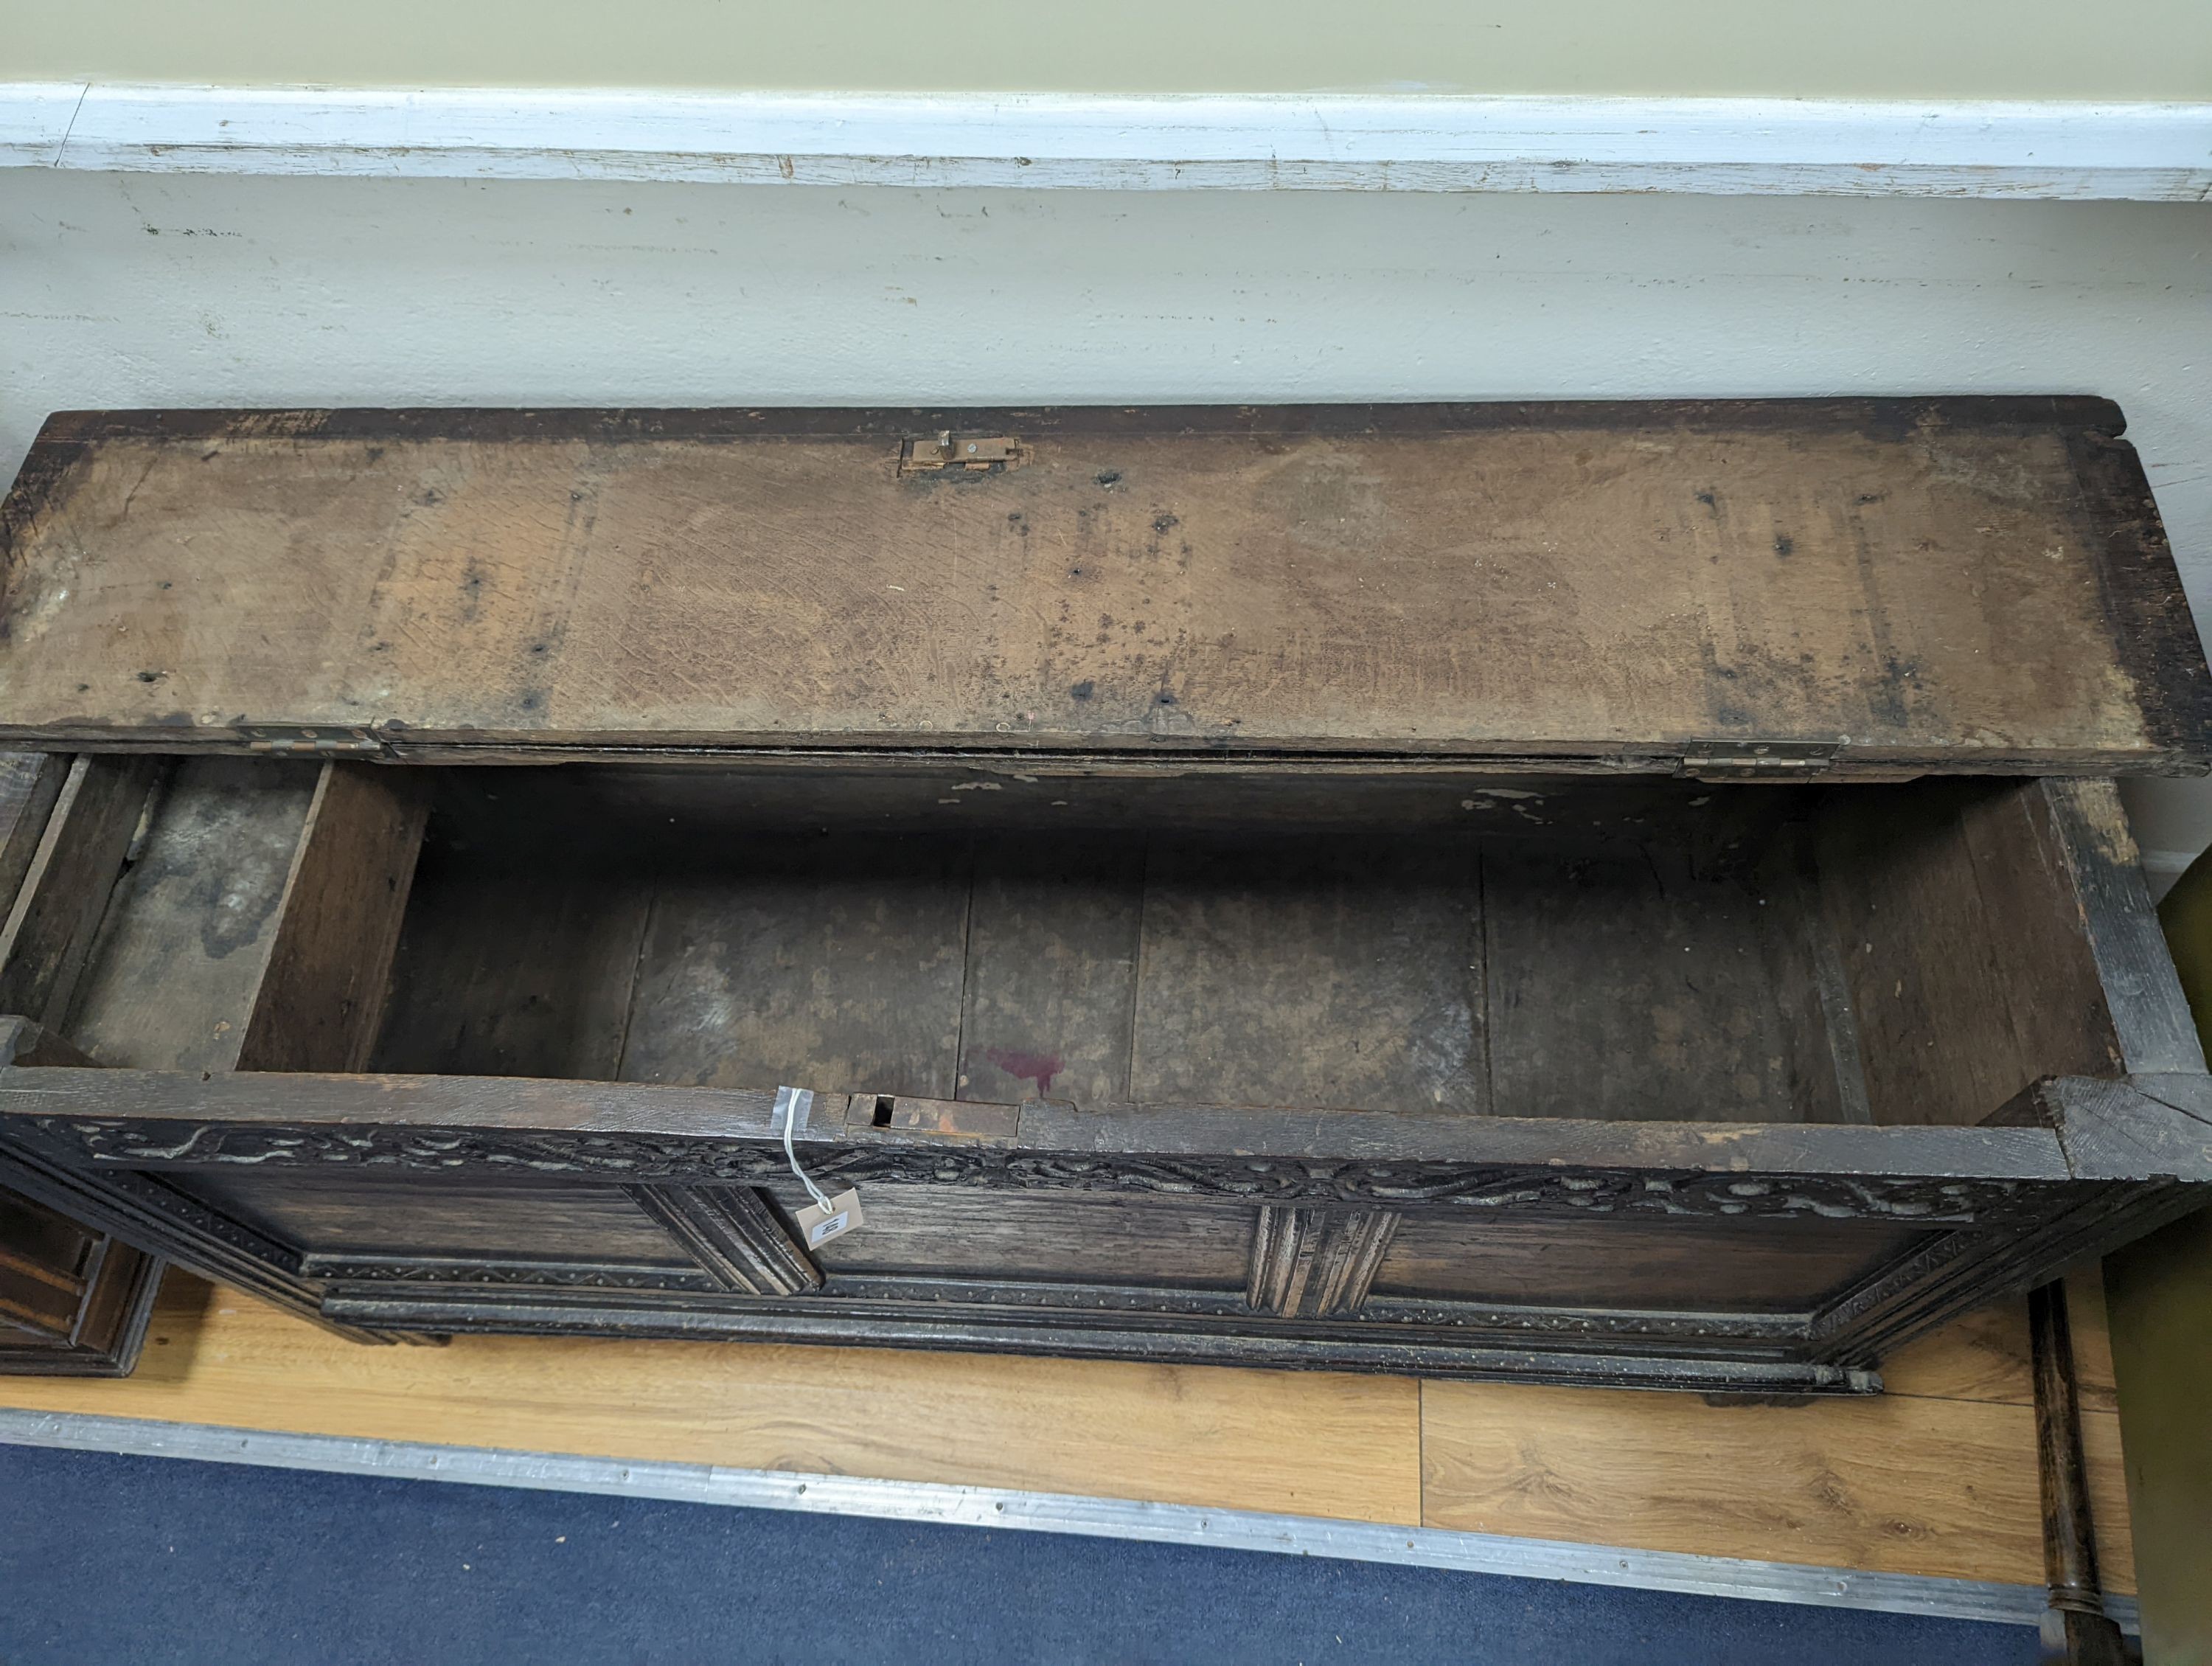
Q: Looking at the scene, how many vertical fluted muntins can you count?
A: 2